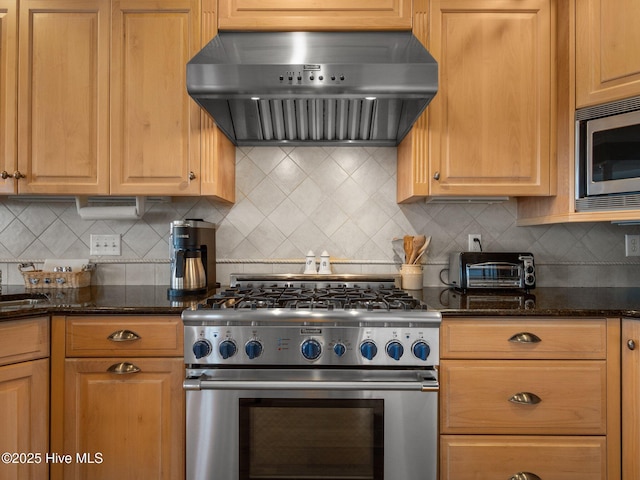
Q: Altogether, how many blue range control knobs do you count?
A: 8